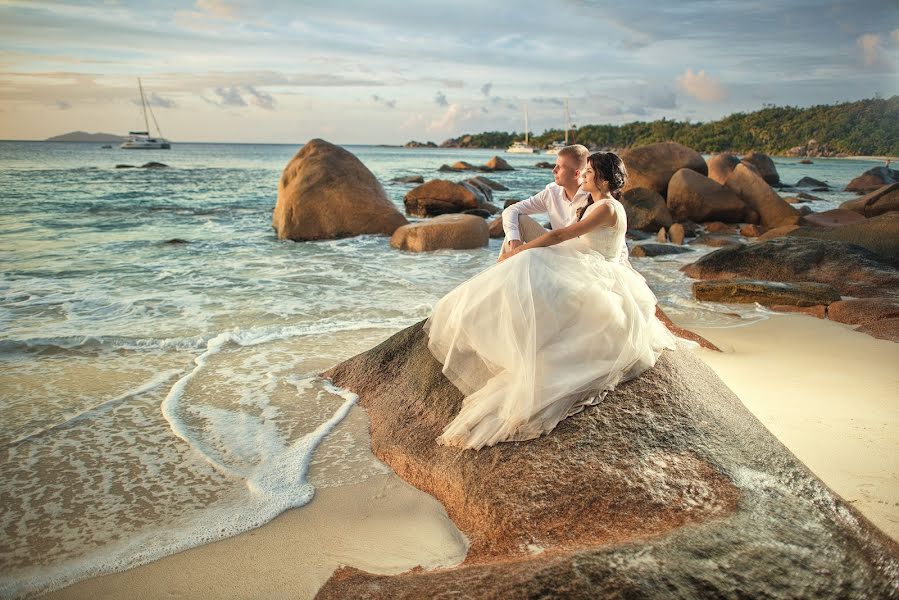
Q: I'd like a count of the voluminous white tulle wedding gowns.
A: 1